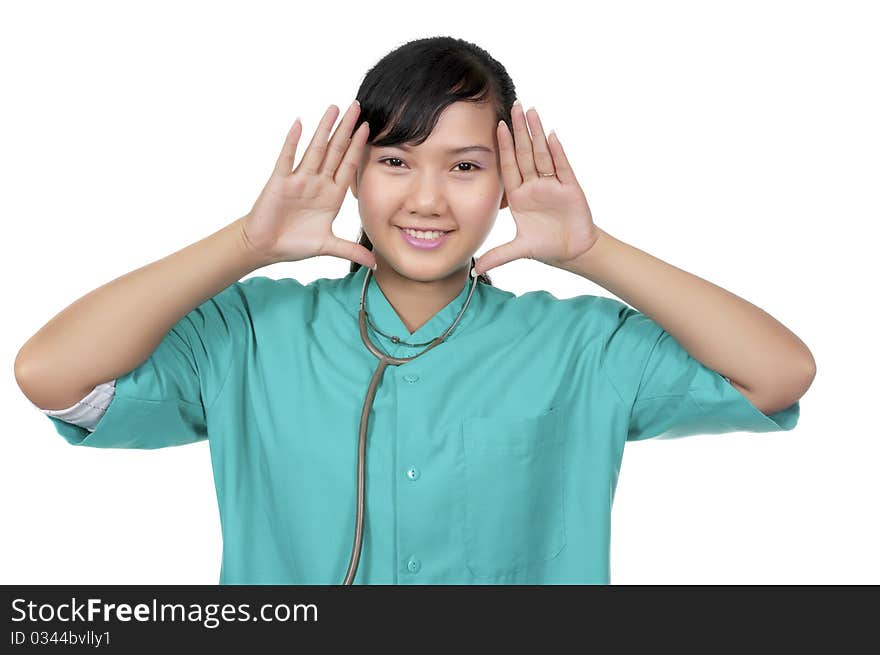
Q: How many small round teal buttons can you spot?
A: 3